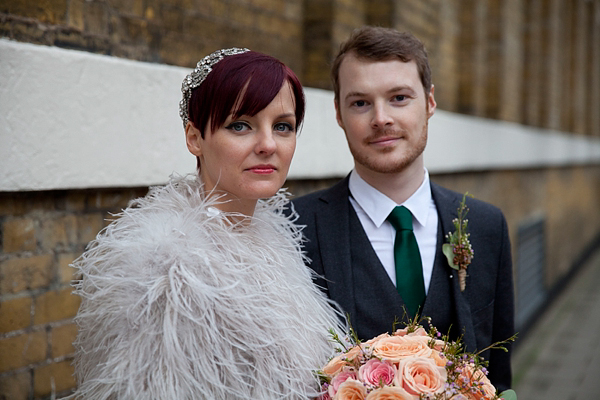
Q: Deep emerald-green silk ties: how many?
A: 1